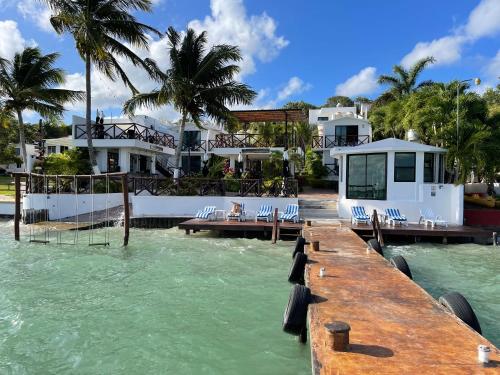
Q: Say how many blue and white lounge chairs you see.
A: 6